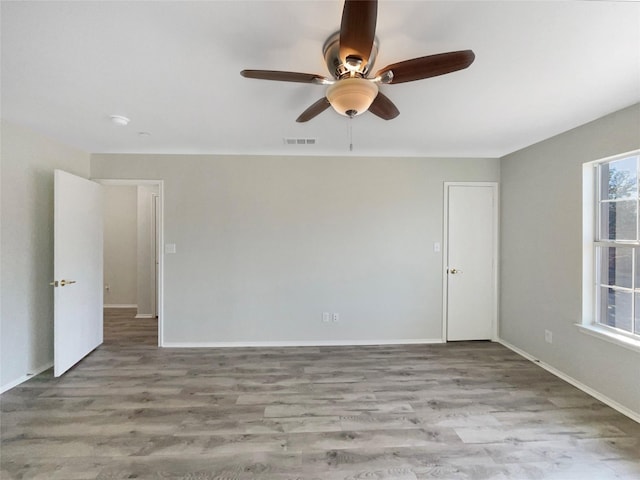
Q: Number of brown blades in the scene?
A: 5